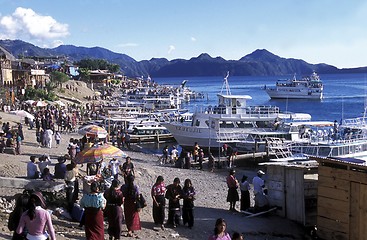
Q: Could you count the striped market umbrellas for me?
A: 2